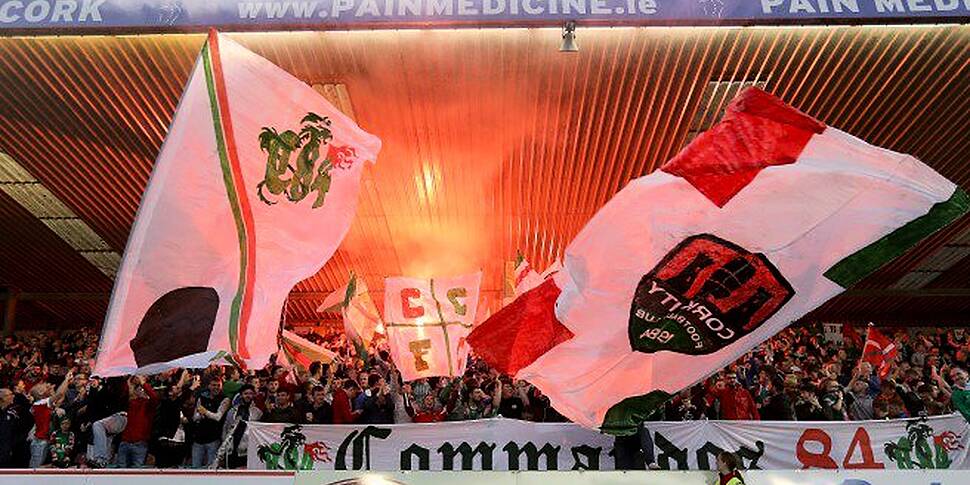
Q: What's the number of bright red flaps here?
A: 2